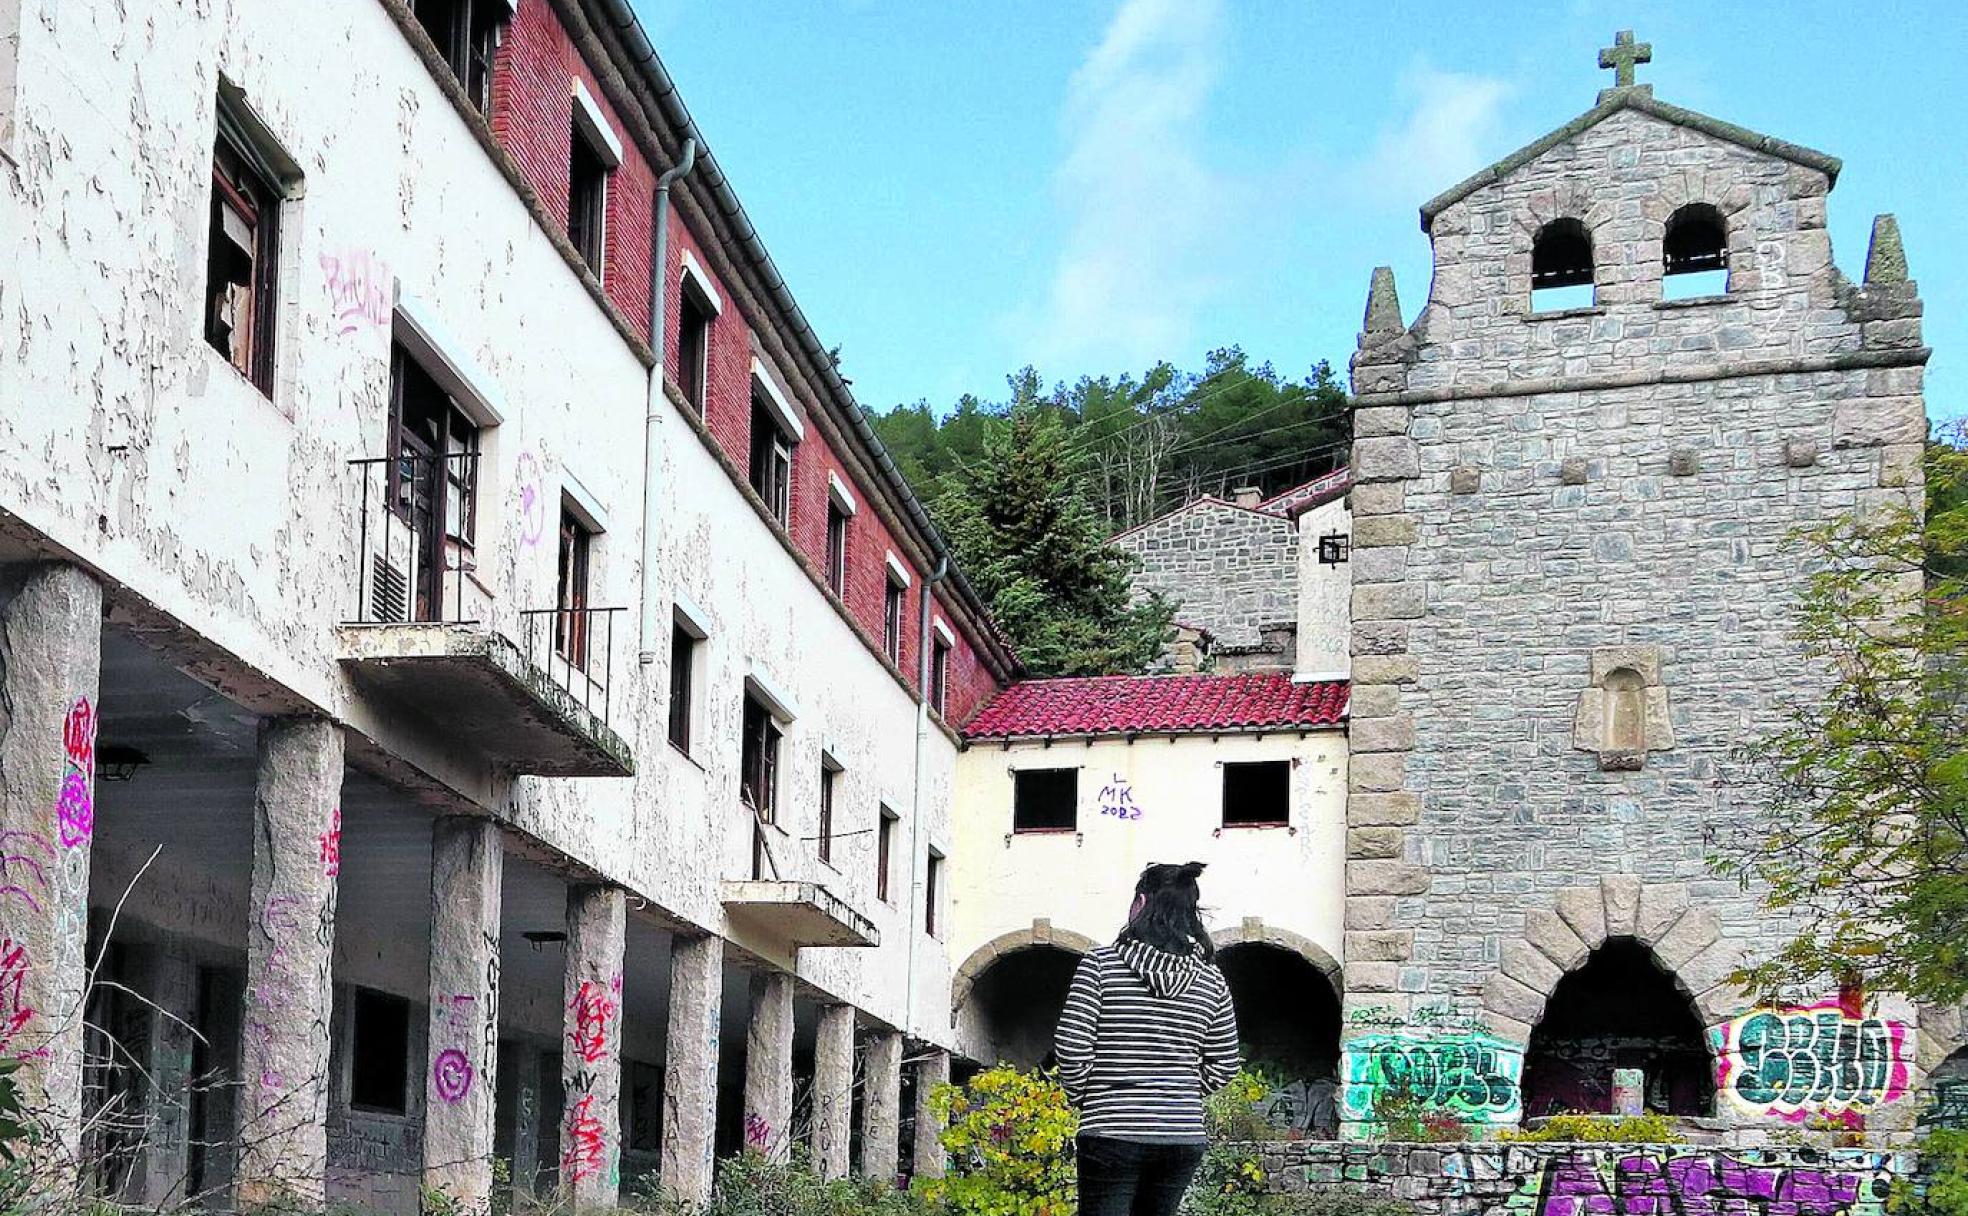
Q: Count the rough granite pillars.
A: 9